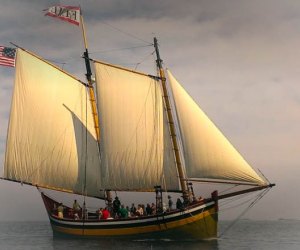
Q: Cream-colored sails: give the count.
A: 3